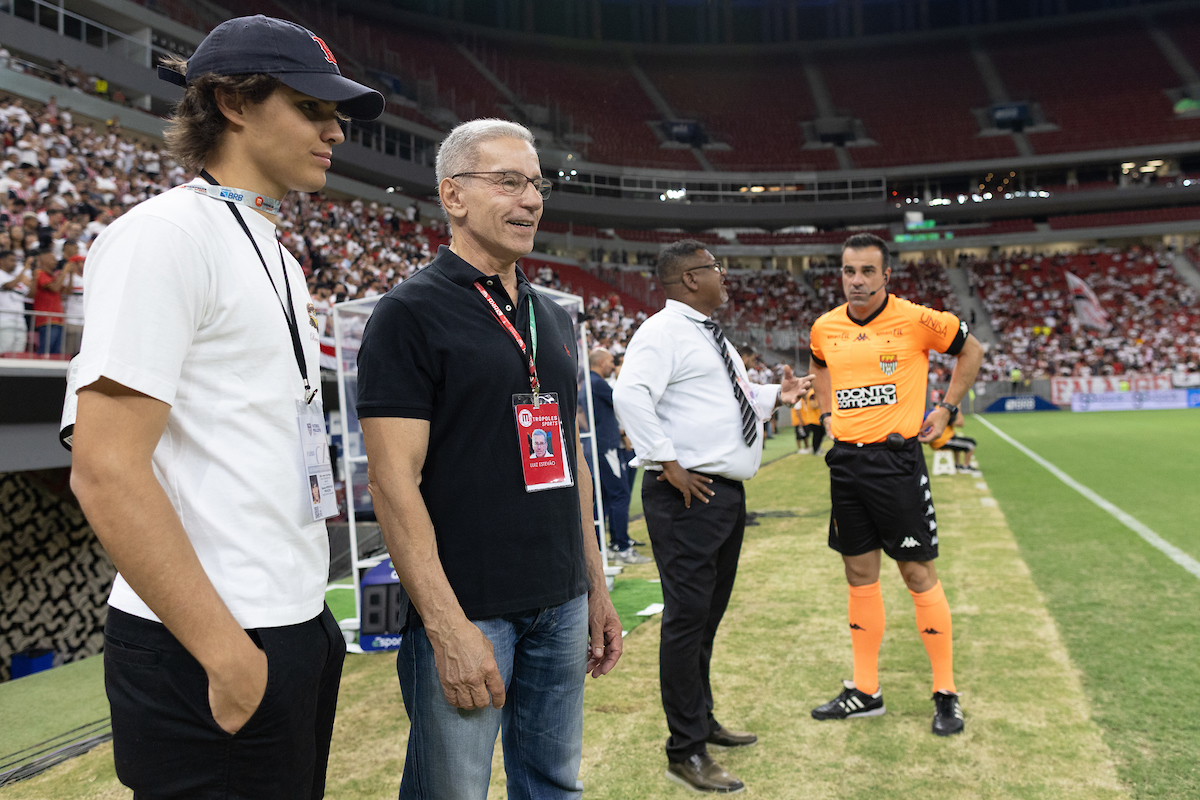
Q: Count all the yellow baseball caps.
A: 0